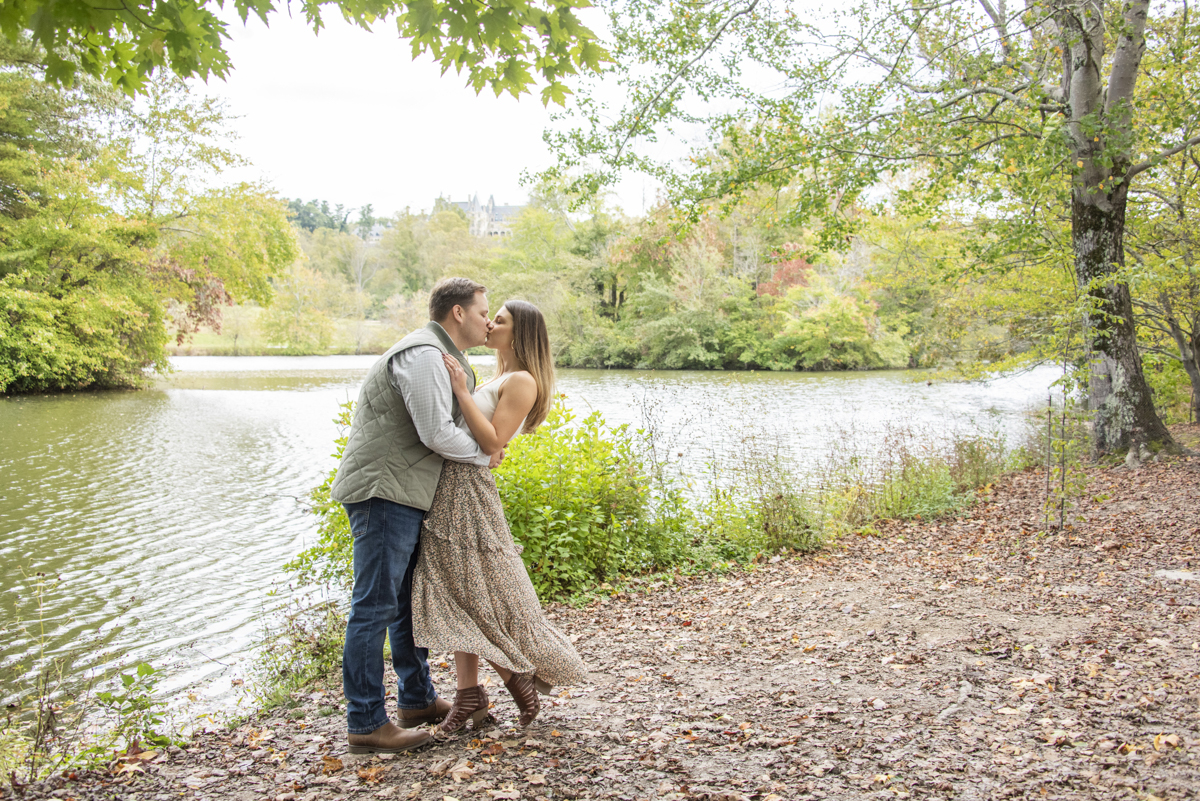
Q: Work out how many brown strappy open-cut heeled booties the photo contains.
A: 2